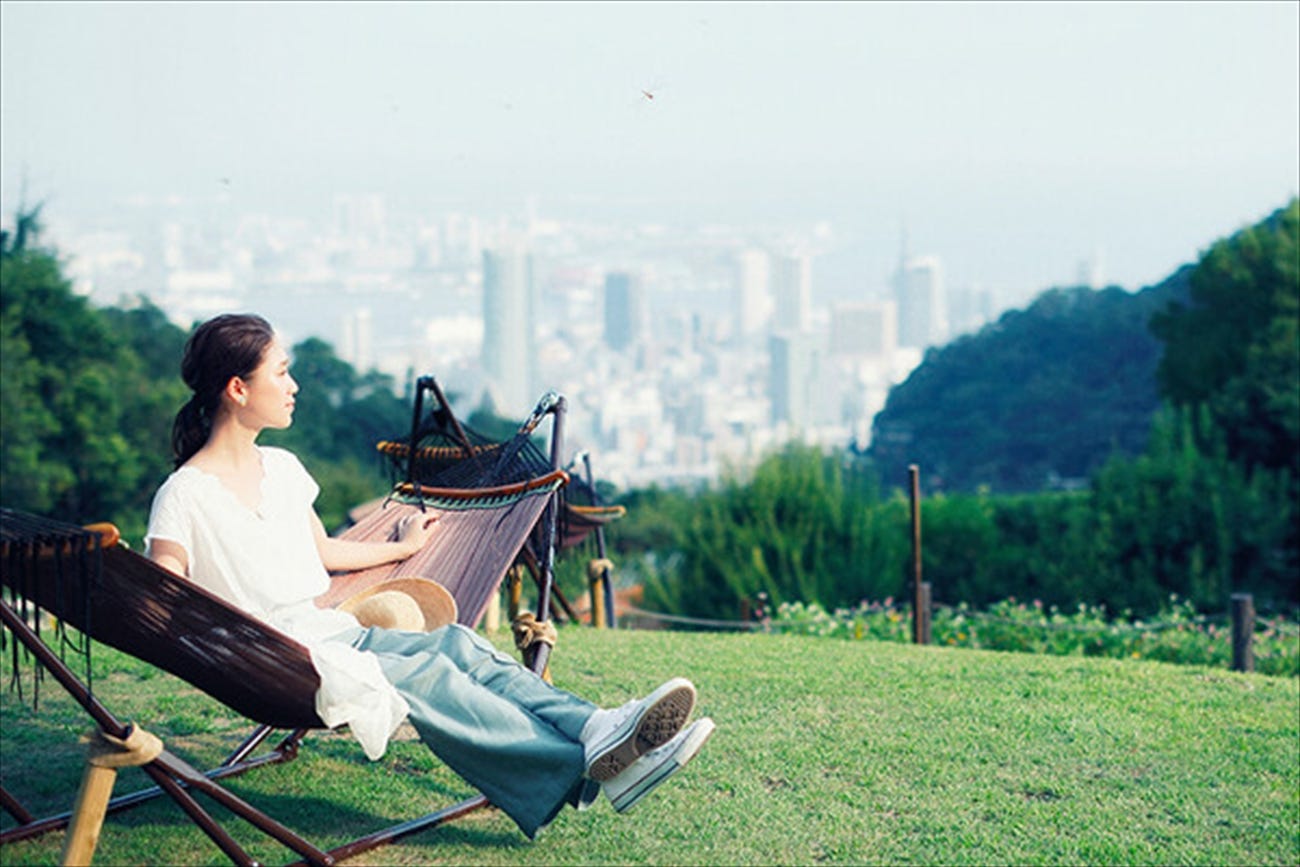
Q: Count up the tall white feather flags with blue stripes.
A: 0